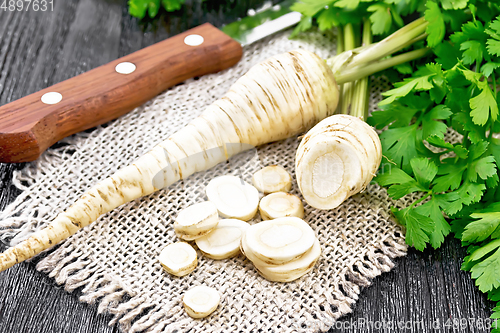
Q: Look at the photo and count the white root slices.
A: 9